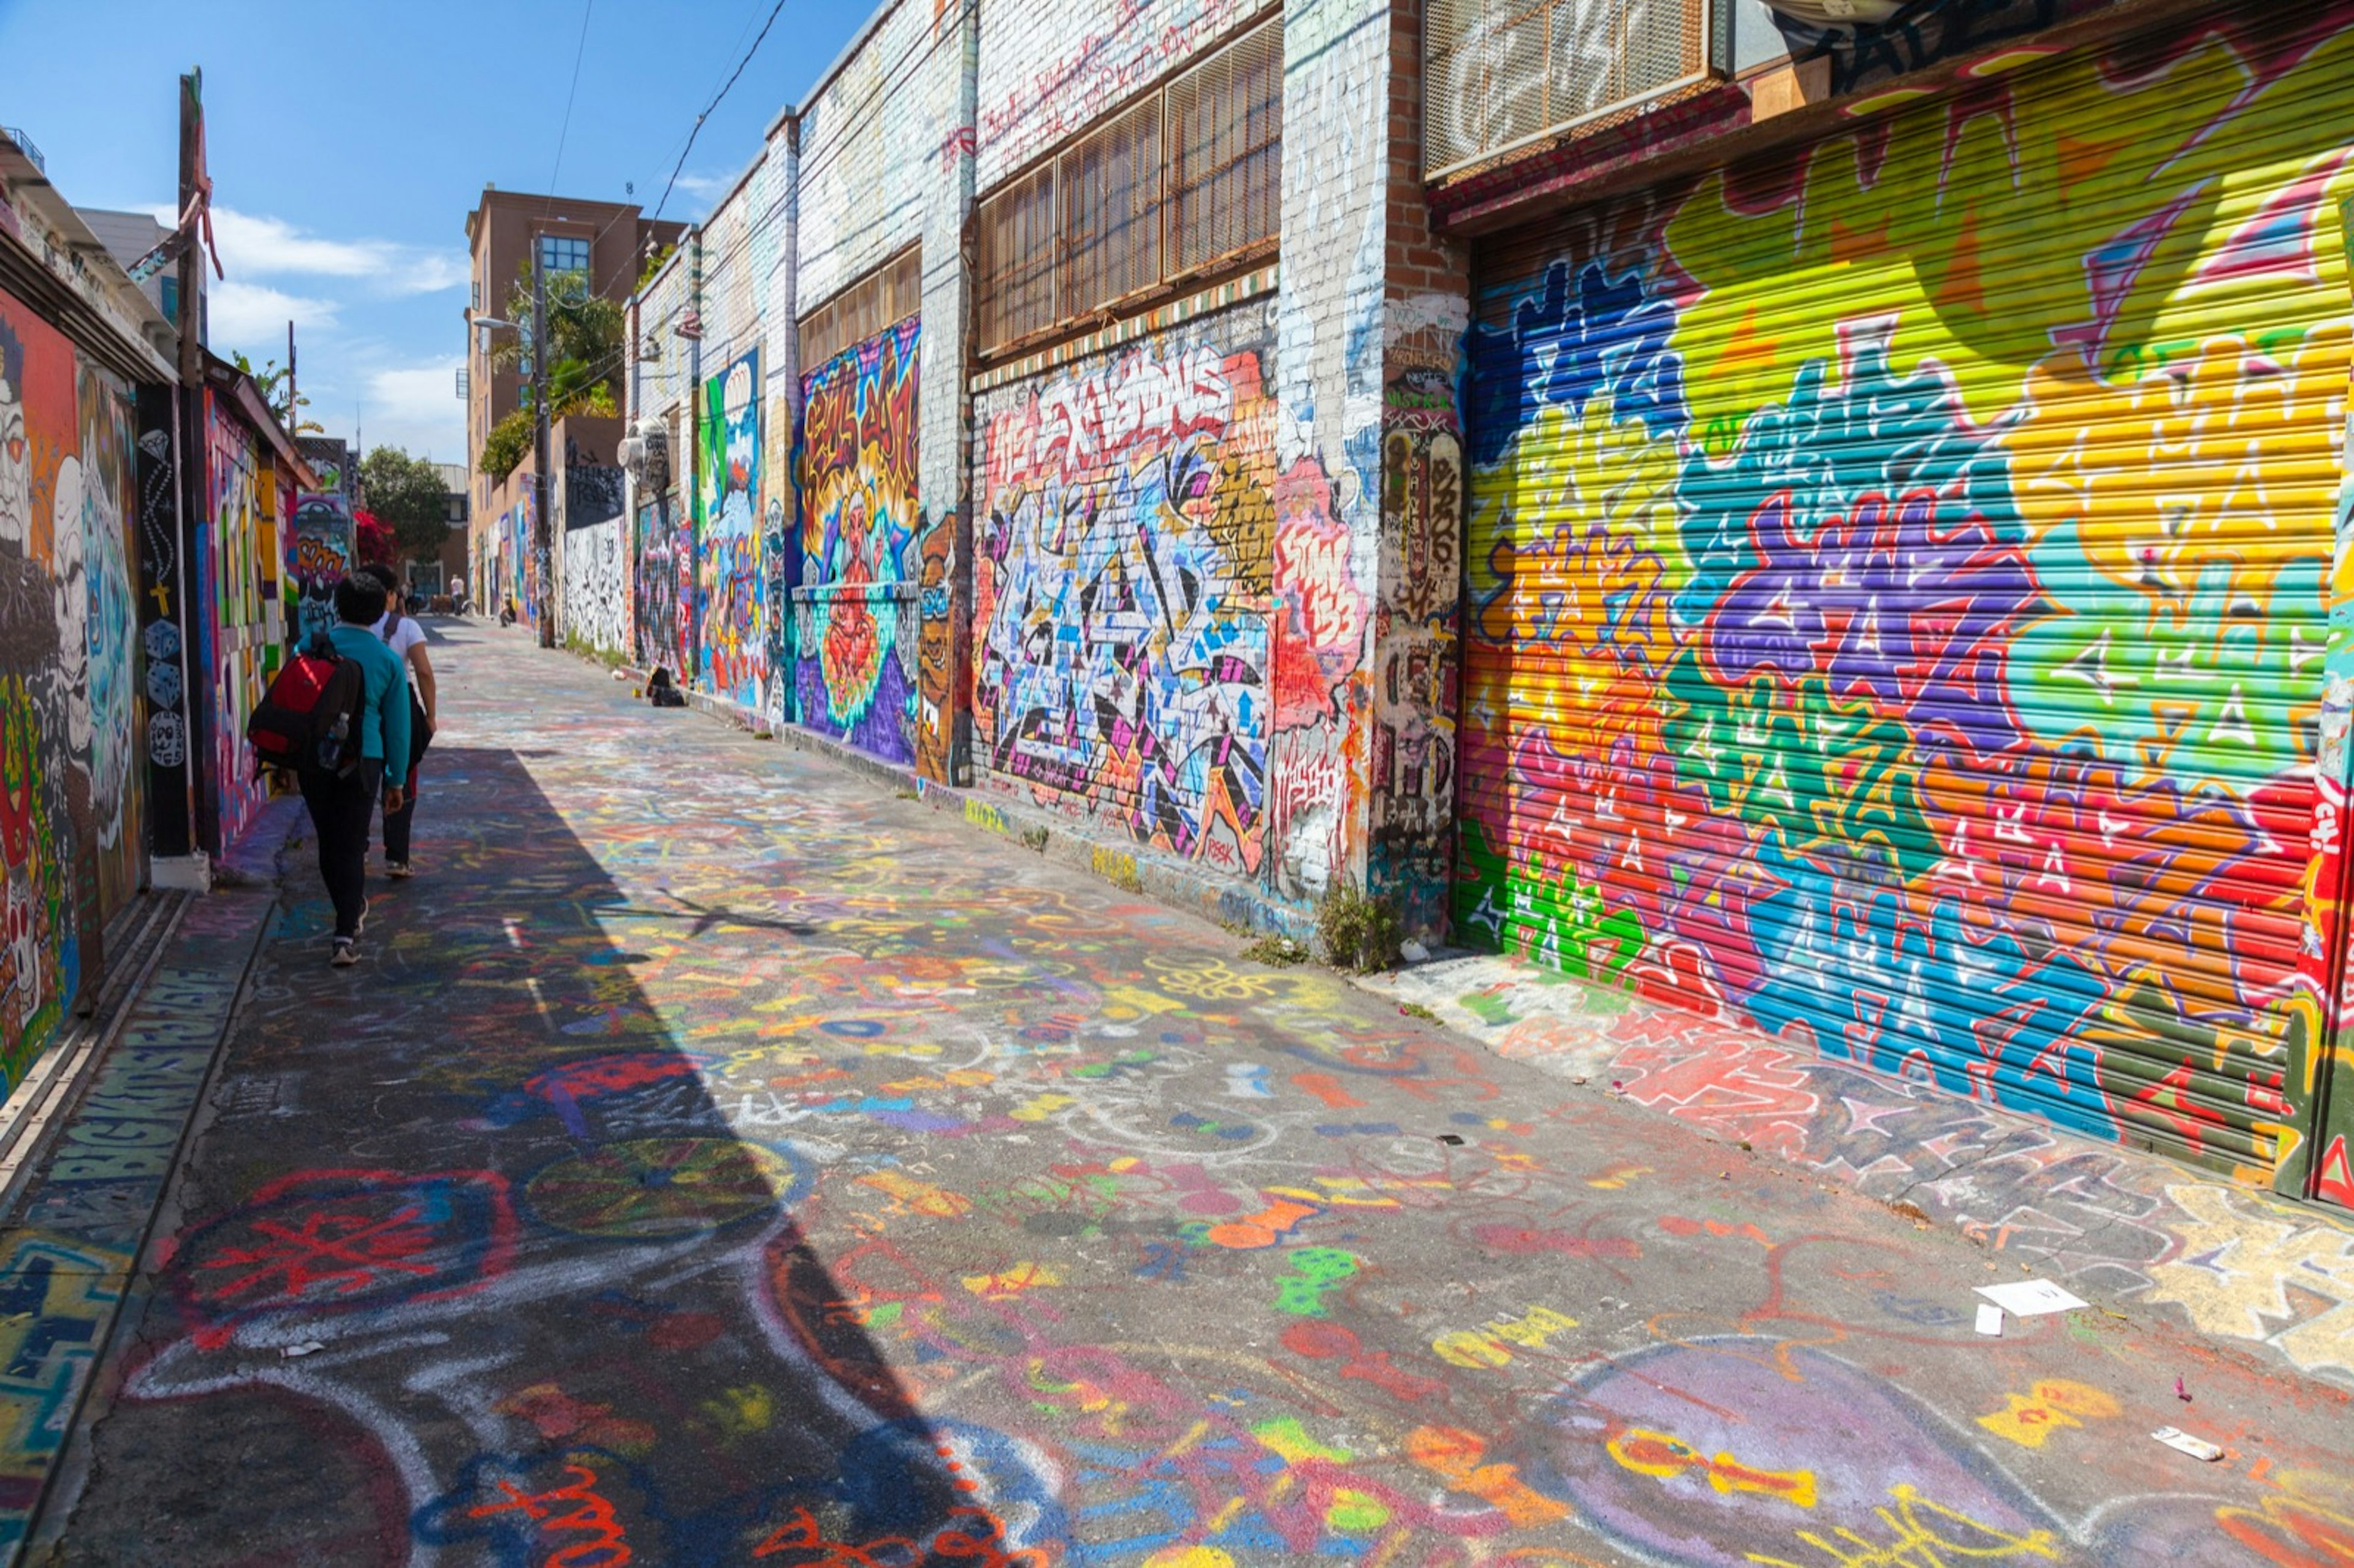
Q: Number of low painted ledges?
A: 1